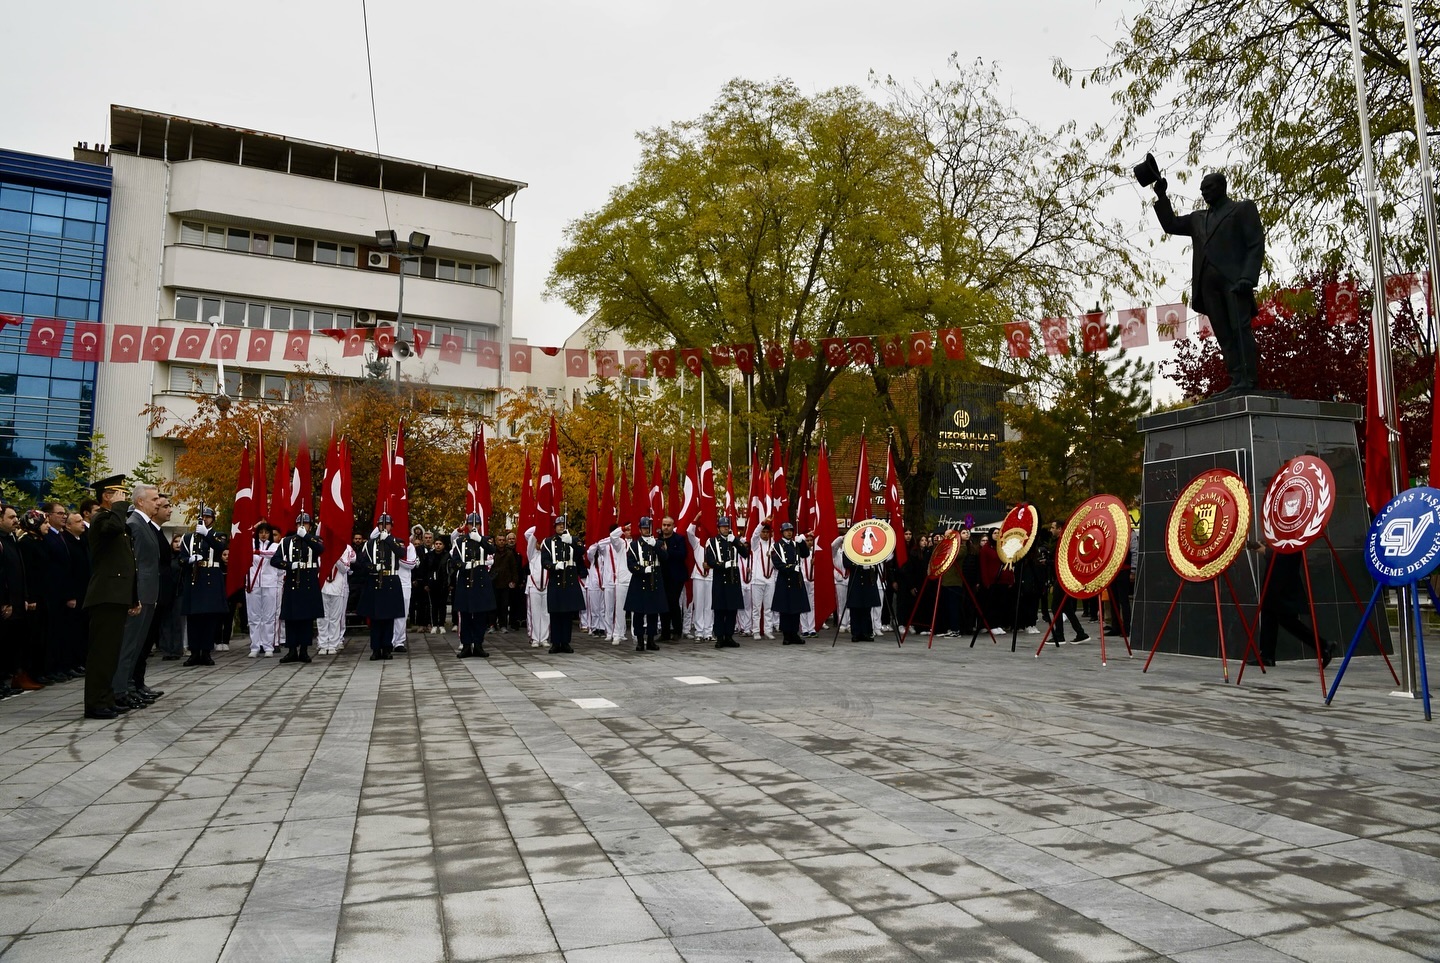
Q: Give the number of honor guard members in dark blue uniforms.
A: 9